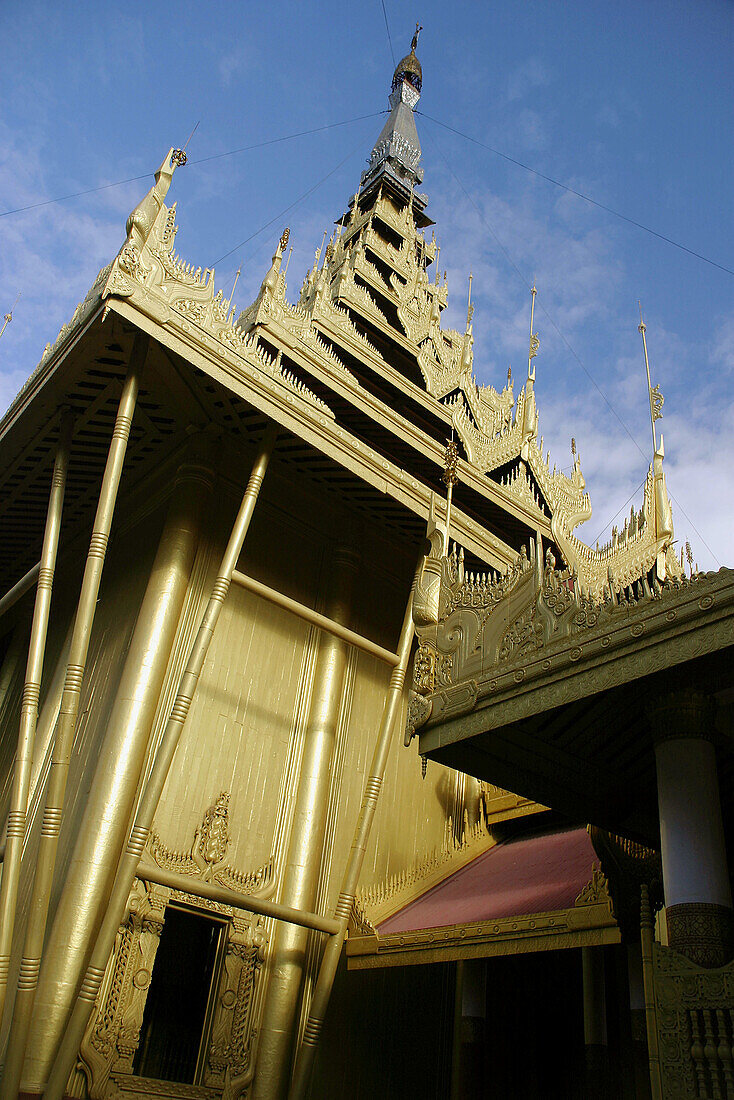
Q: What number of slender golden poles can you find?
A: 4